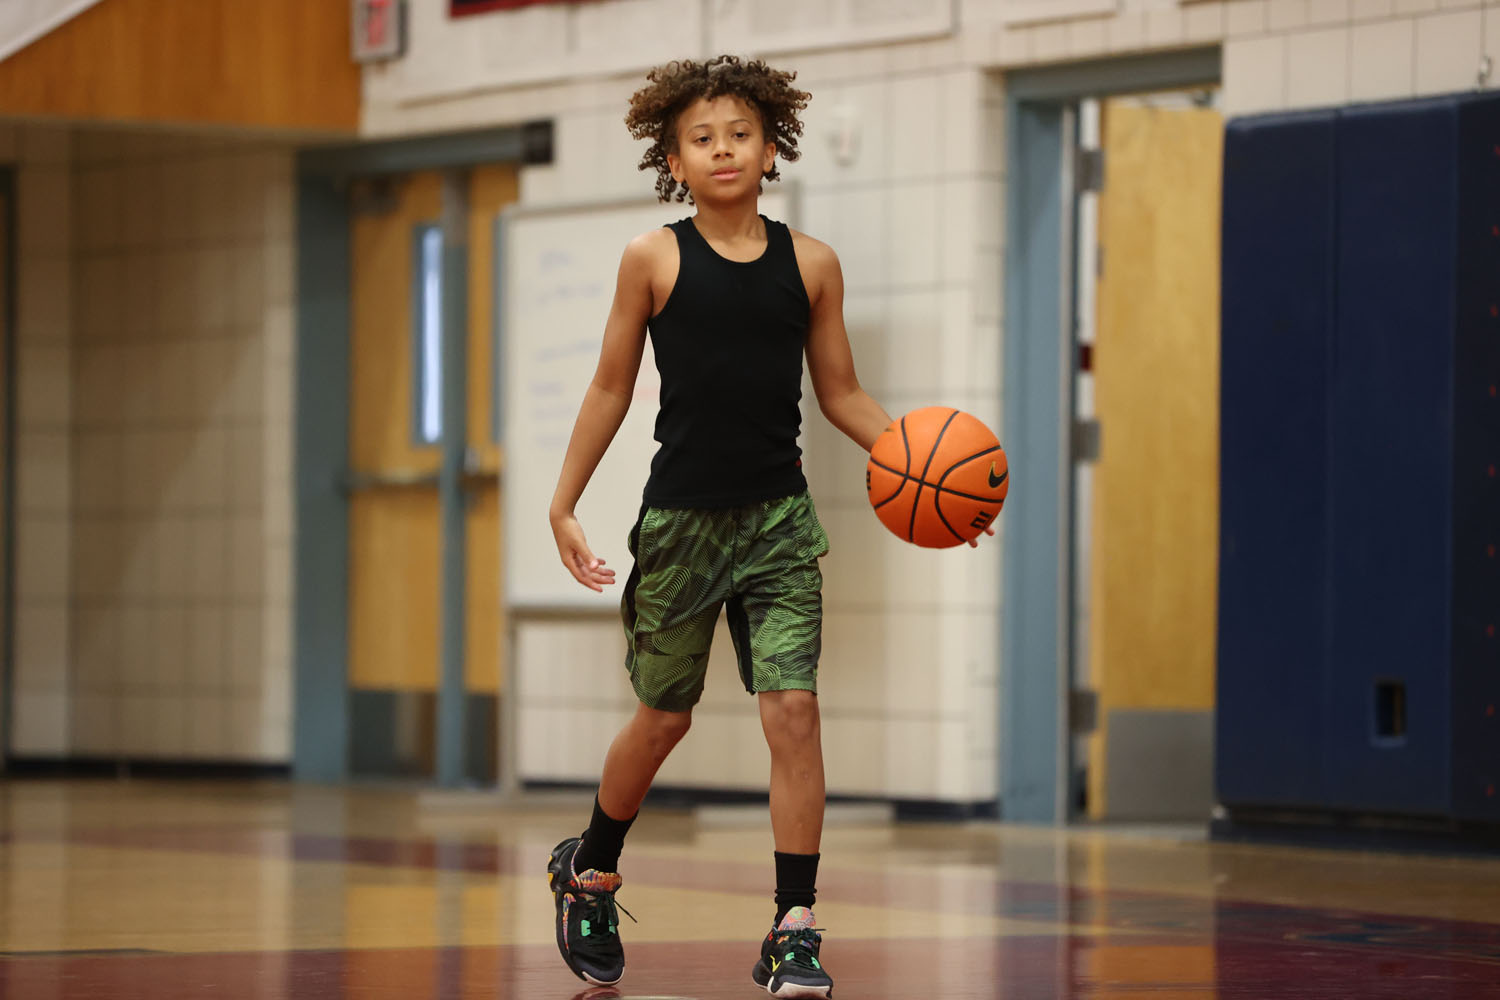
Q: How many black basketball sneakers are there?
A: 2